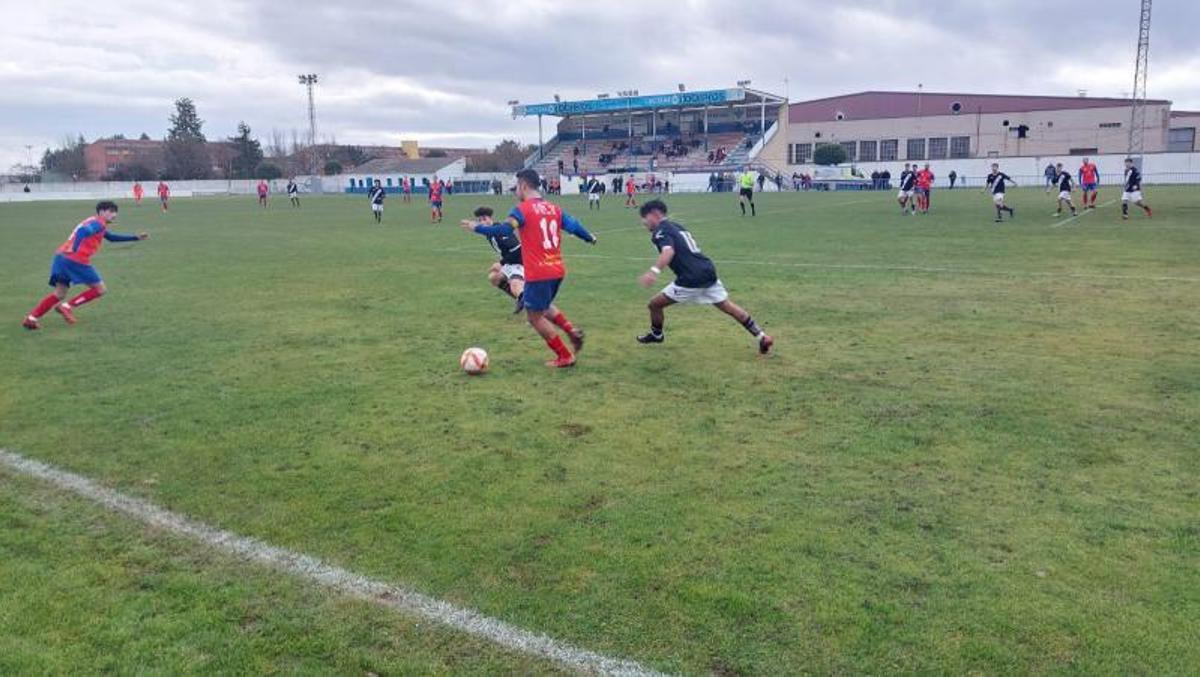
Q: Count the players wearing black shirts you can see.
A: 9